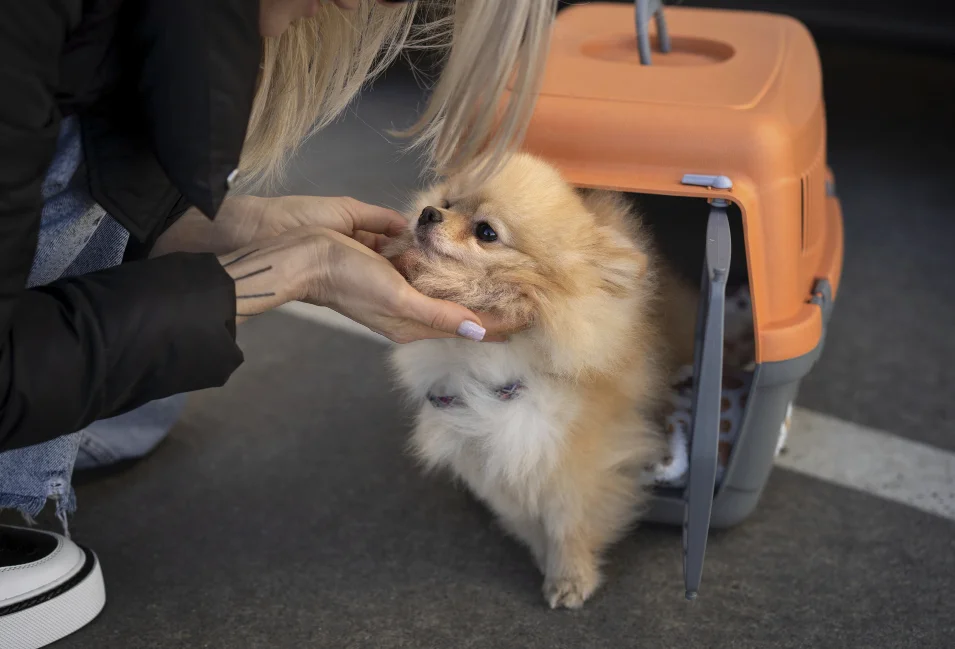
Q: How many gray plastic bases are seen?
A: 1